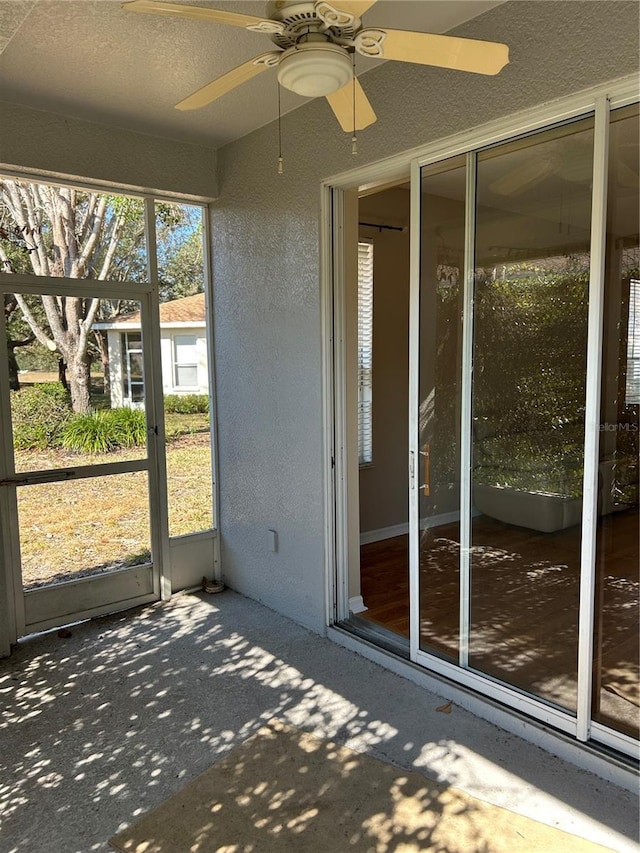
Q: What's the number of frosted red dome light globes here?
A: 0